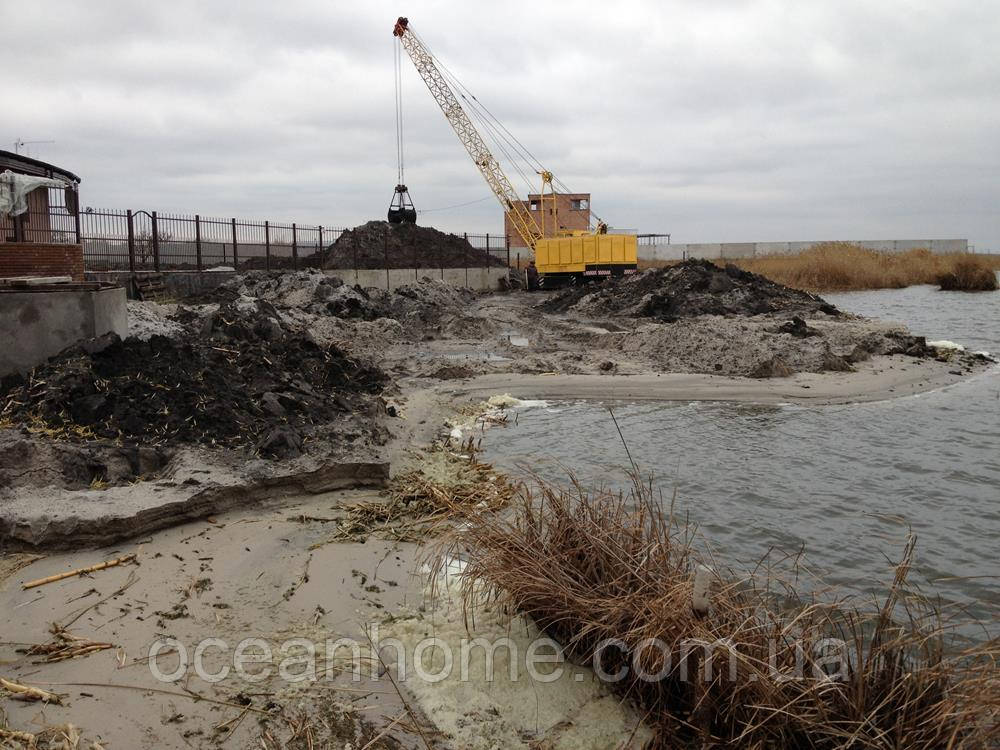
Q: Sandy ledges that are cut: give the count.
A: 1